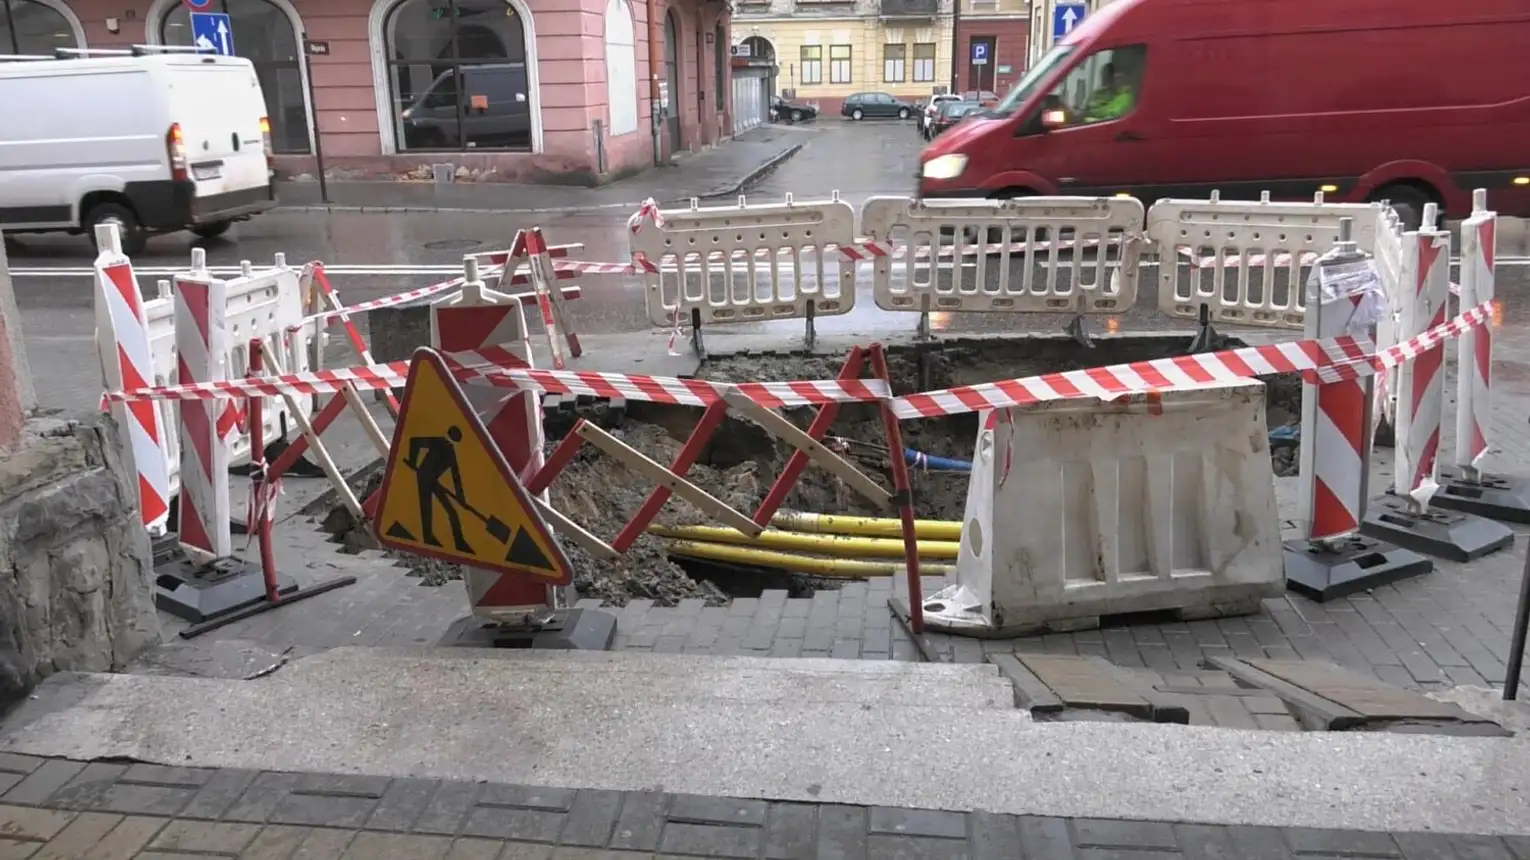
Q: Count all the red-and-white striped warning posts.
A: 6